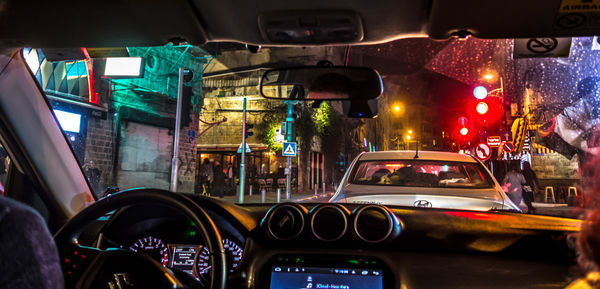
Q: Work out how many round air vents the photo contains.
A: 3